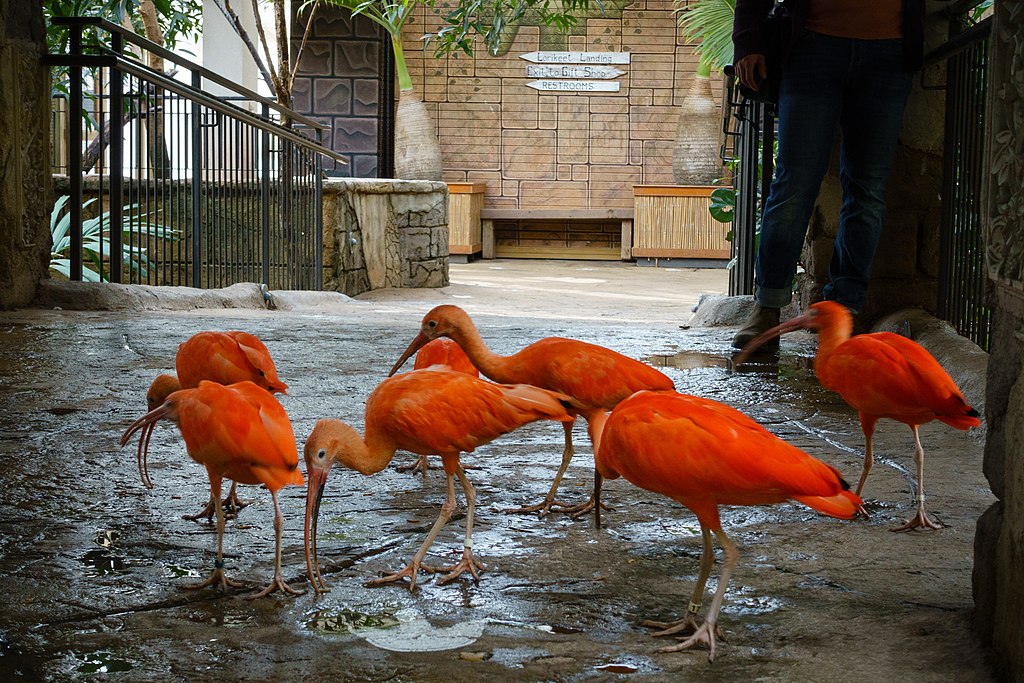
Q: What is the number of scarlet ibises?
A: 7